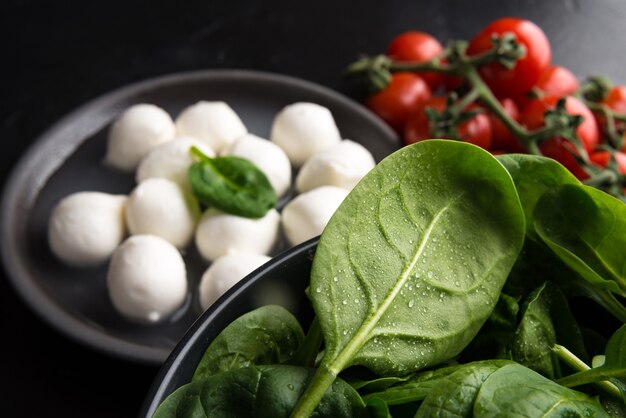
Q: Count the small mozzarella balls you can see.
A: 12